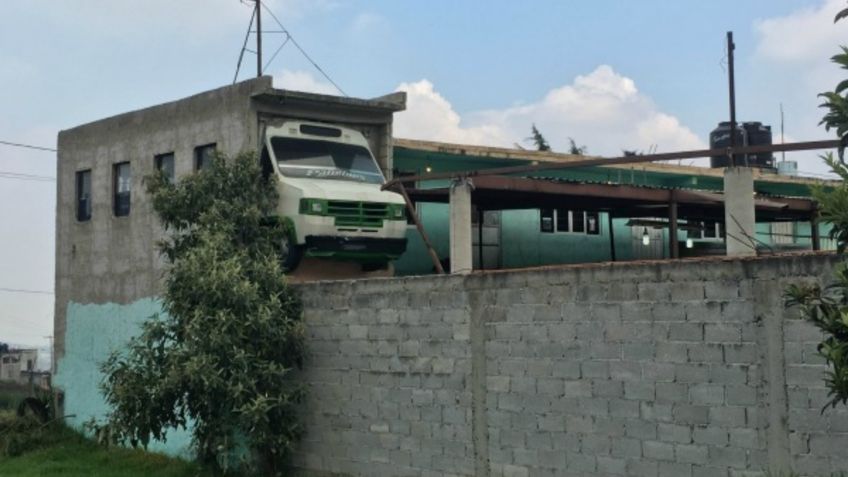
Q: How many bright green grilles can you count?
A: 1